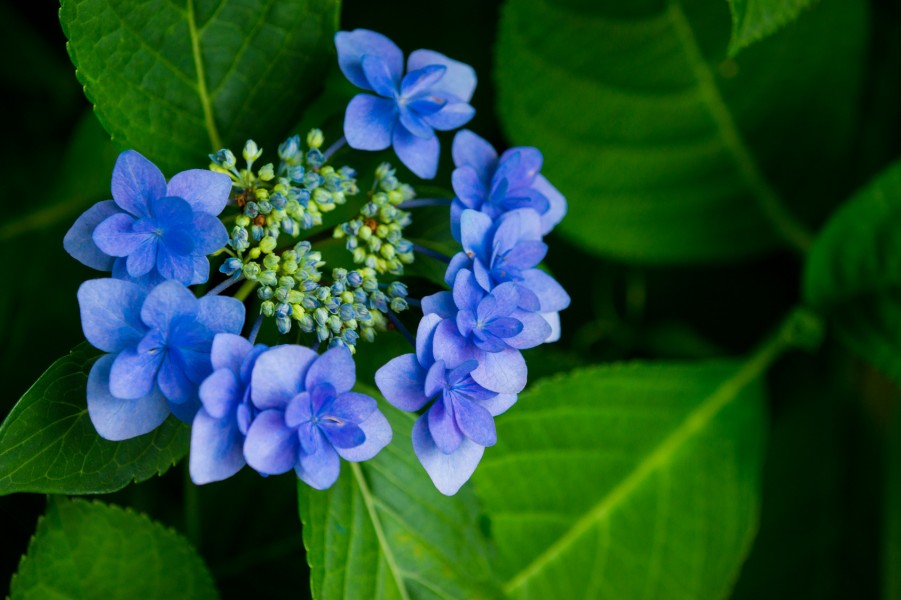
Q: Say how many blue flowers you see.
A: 9